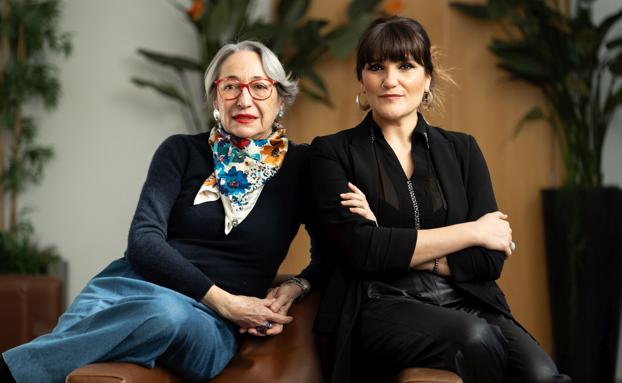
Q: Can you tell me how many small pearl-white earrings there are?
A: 2